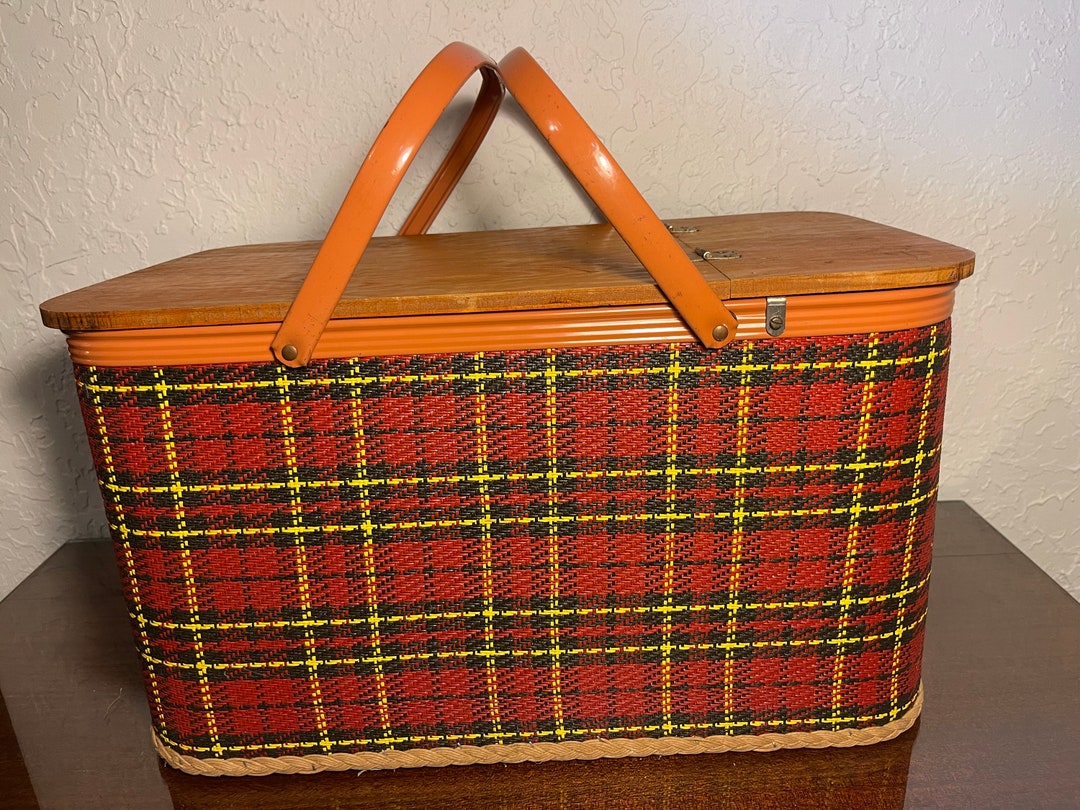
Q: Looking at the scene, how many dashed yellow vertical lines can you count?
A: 10